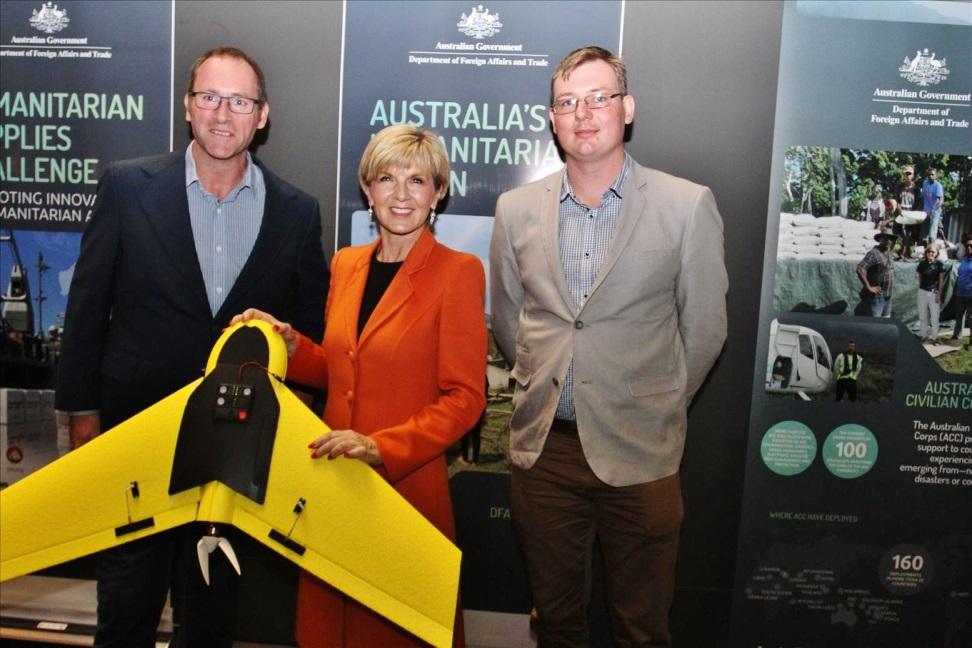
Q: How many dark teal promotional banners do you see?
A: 3